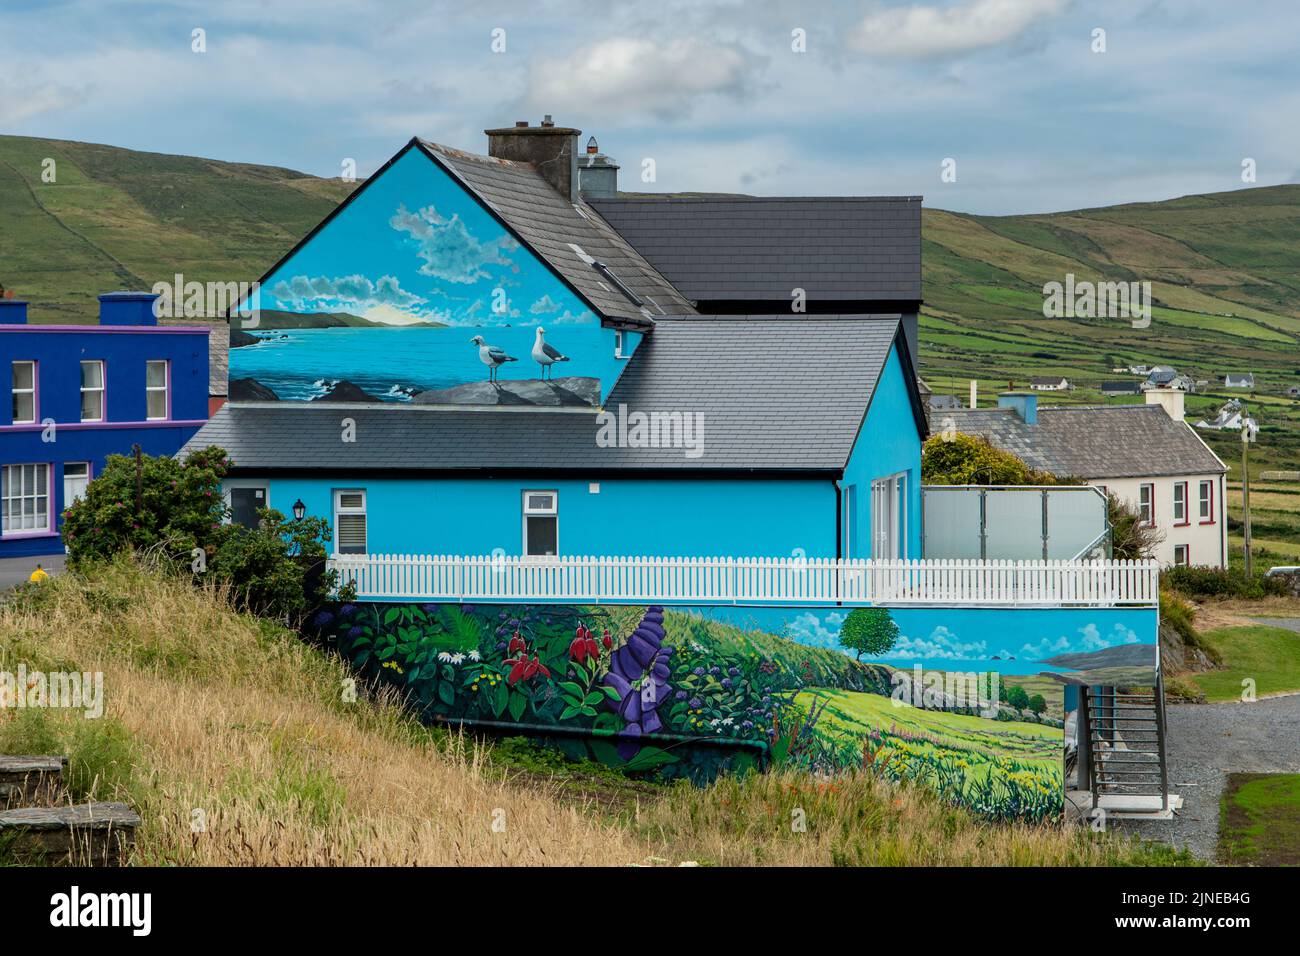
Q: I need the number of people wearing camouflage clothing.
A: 0